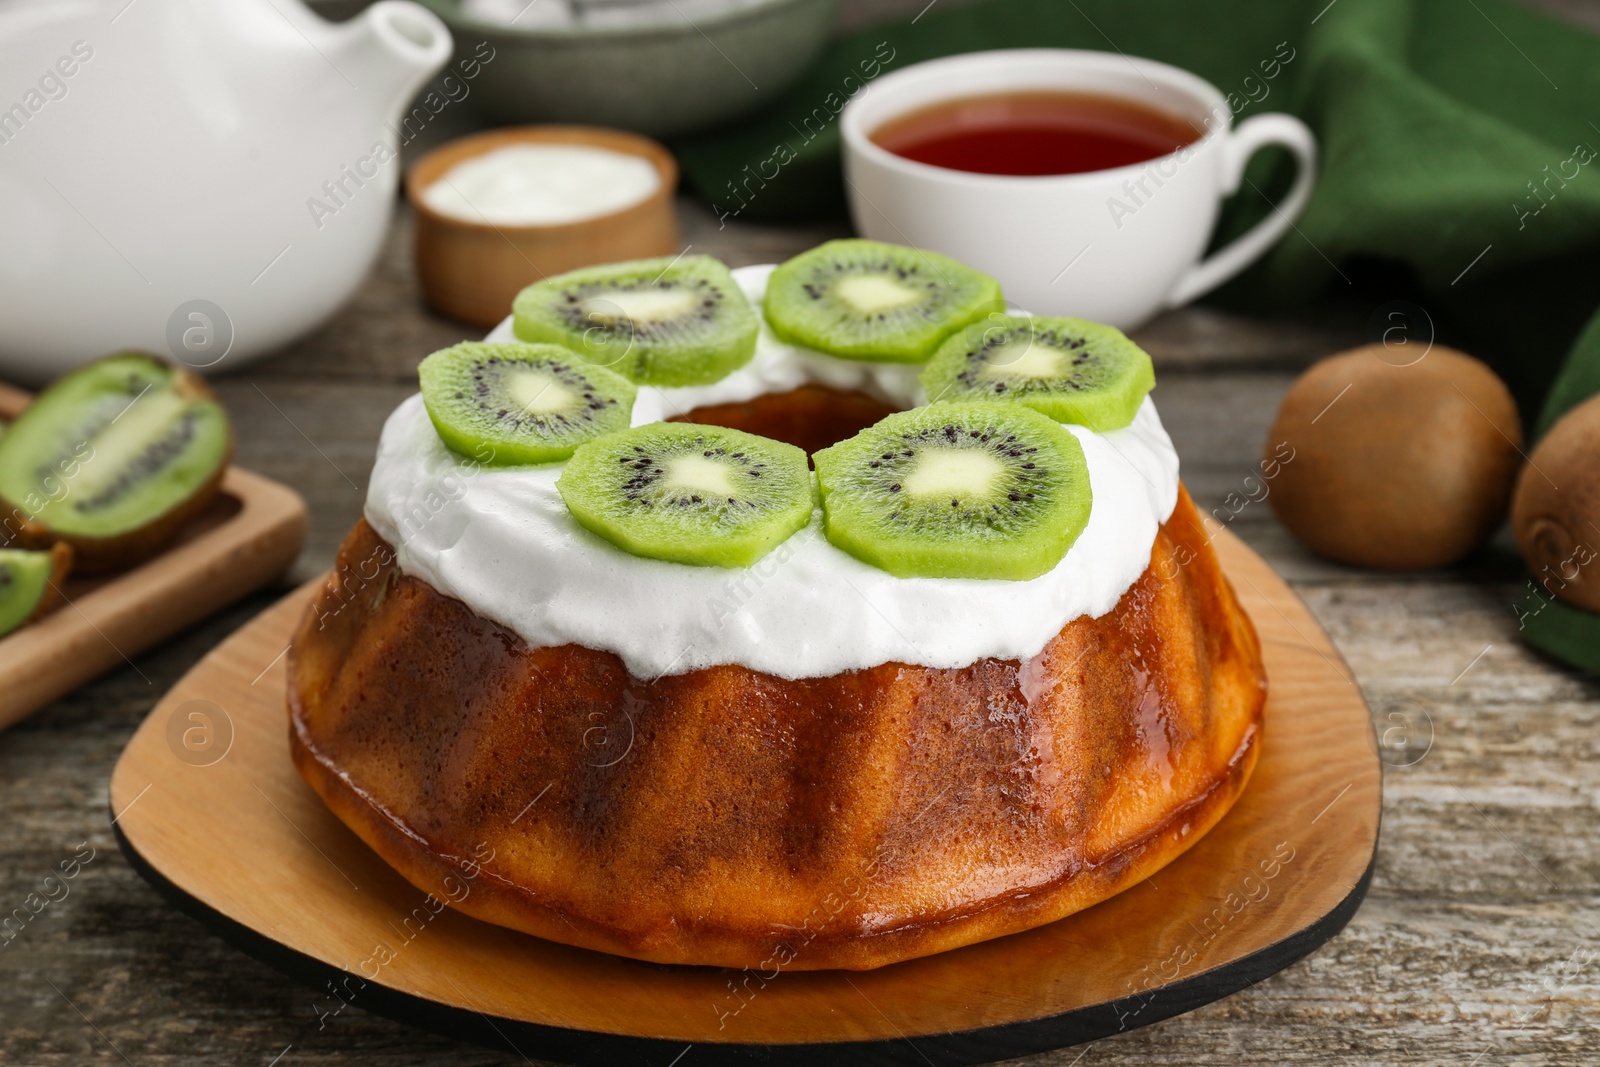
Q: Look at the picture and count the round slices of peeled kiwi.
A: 6